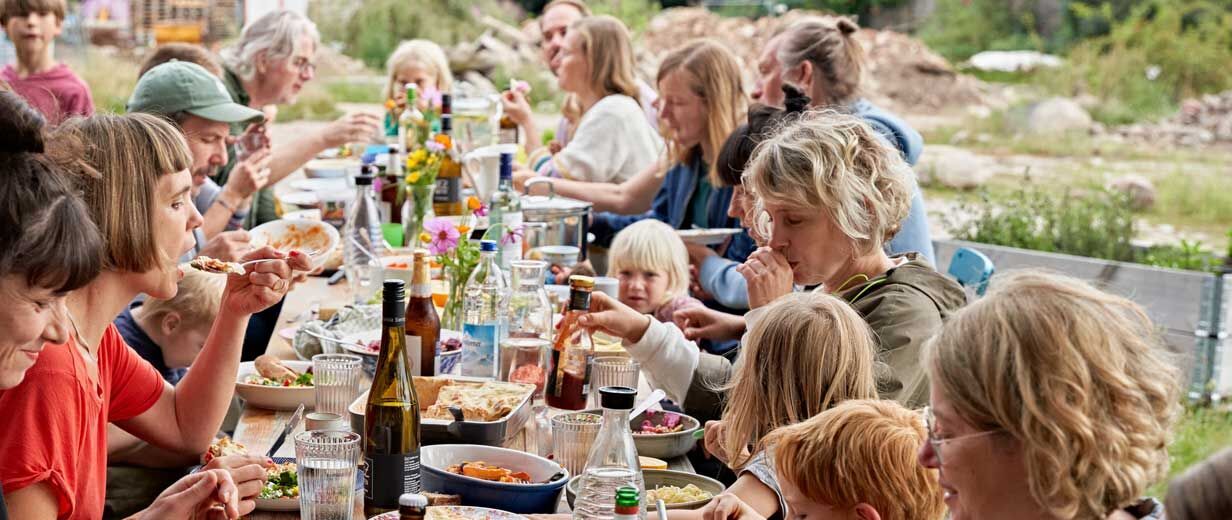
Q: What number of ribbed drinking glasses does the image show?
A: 4